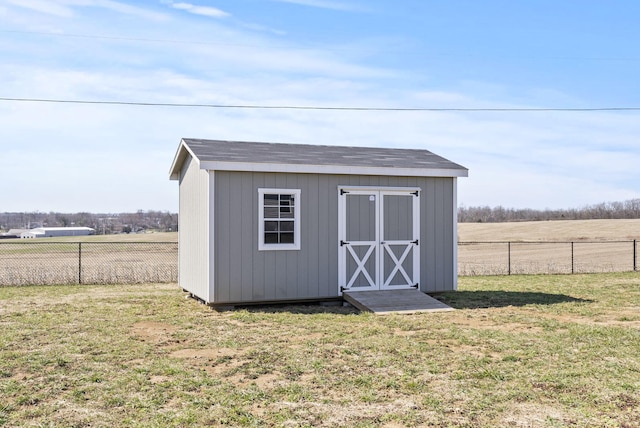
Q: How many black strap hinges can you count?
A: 6